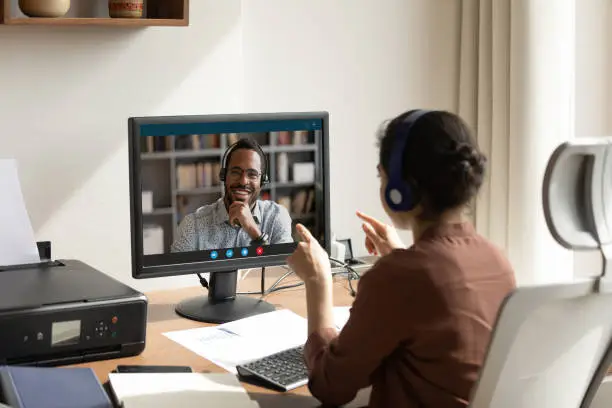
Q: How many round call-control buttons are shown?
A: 4